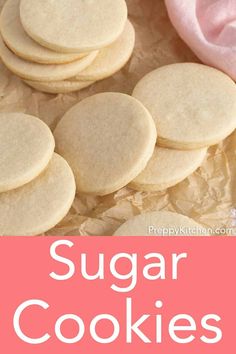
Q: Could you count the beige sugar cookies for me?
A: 11